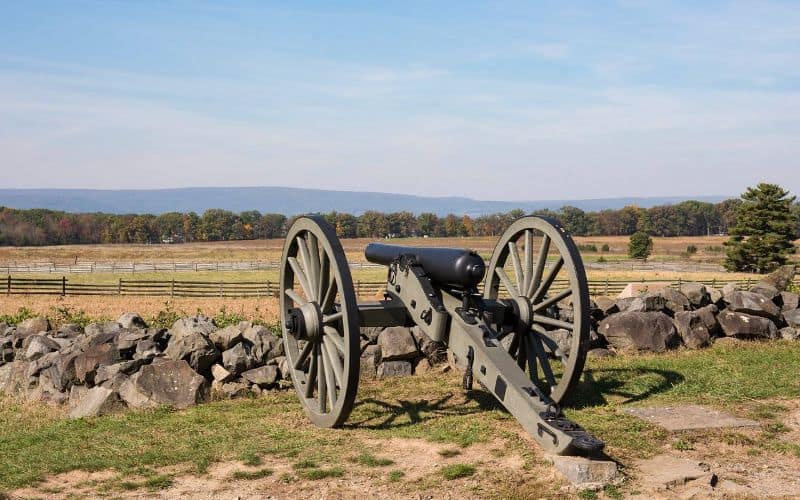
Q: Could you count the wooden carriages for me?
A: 1